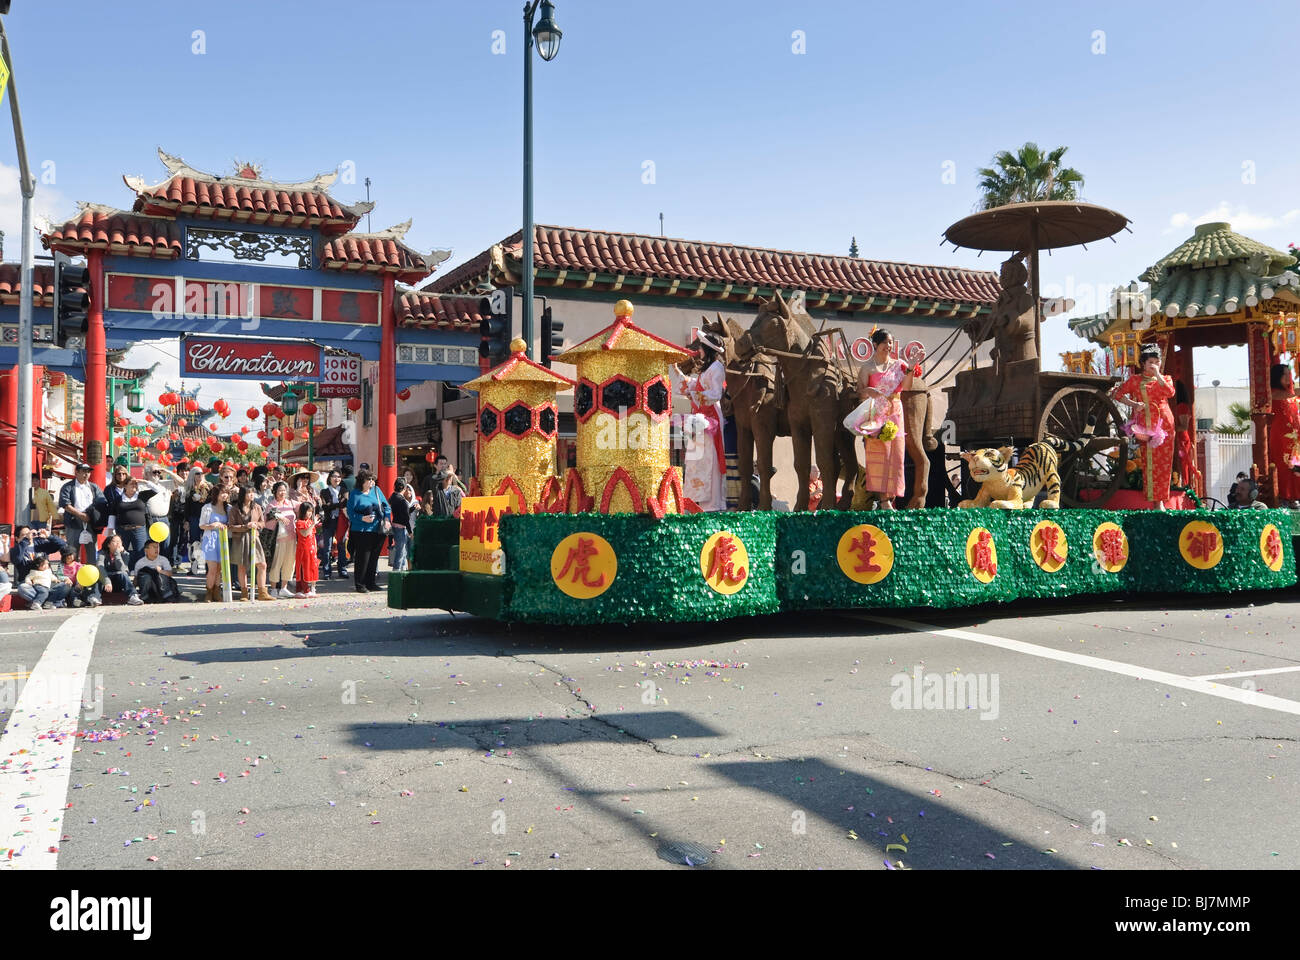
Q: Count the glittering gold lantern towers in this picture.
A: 2